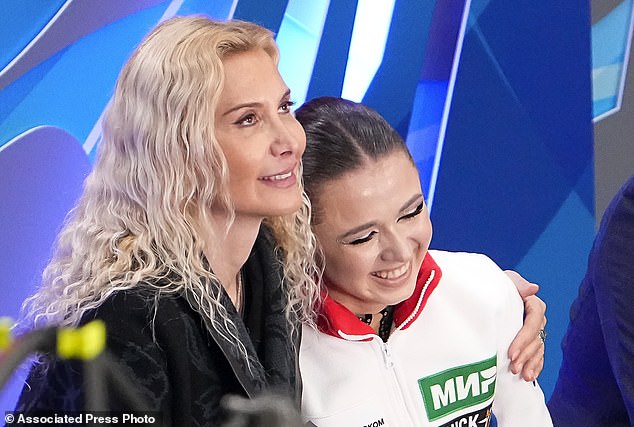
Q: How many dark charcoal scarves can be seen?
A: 1